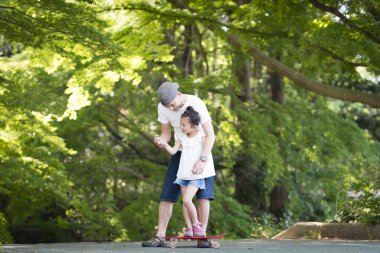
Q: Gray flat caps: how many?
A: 1